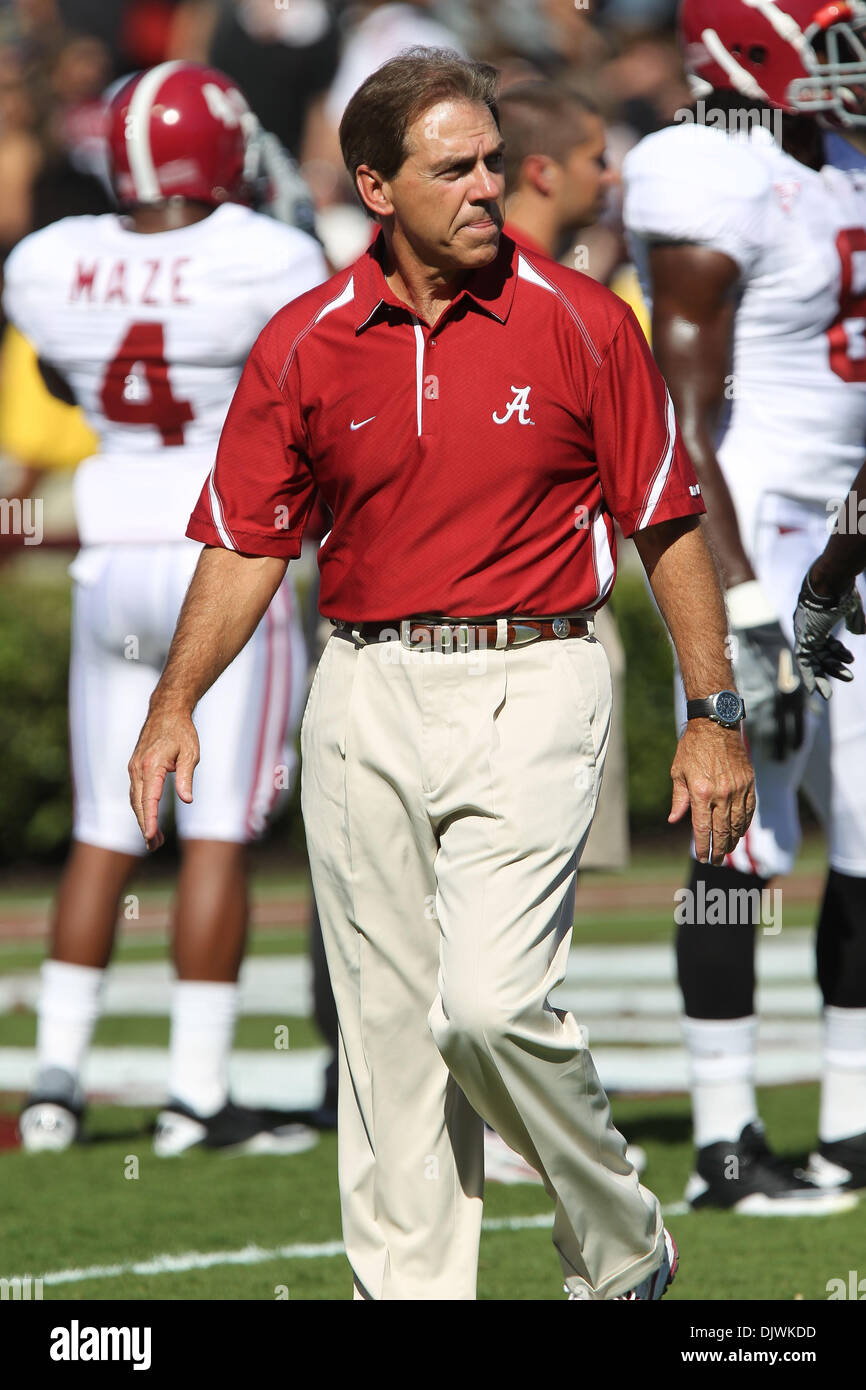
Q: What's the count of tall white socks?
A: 4